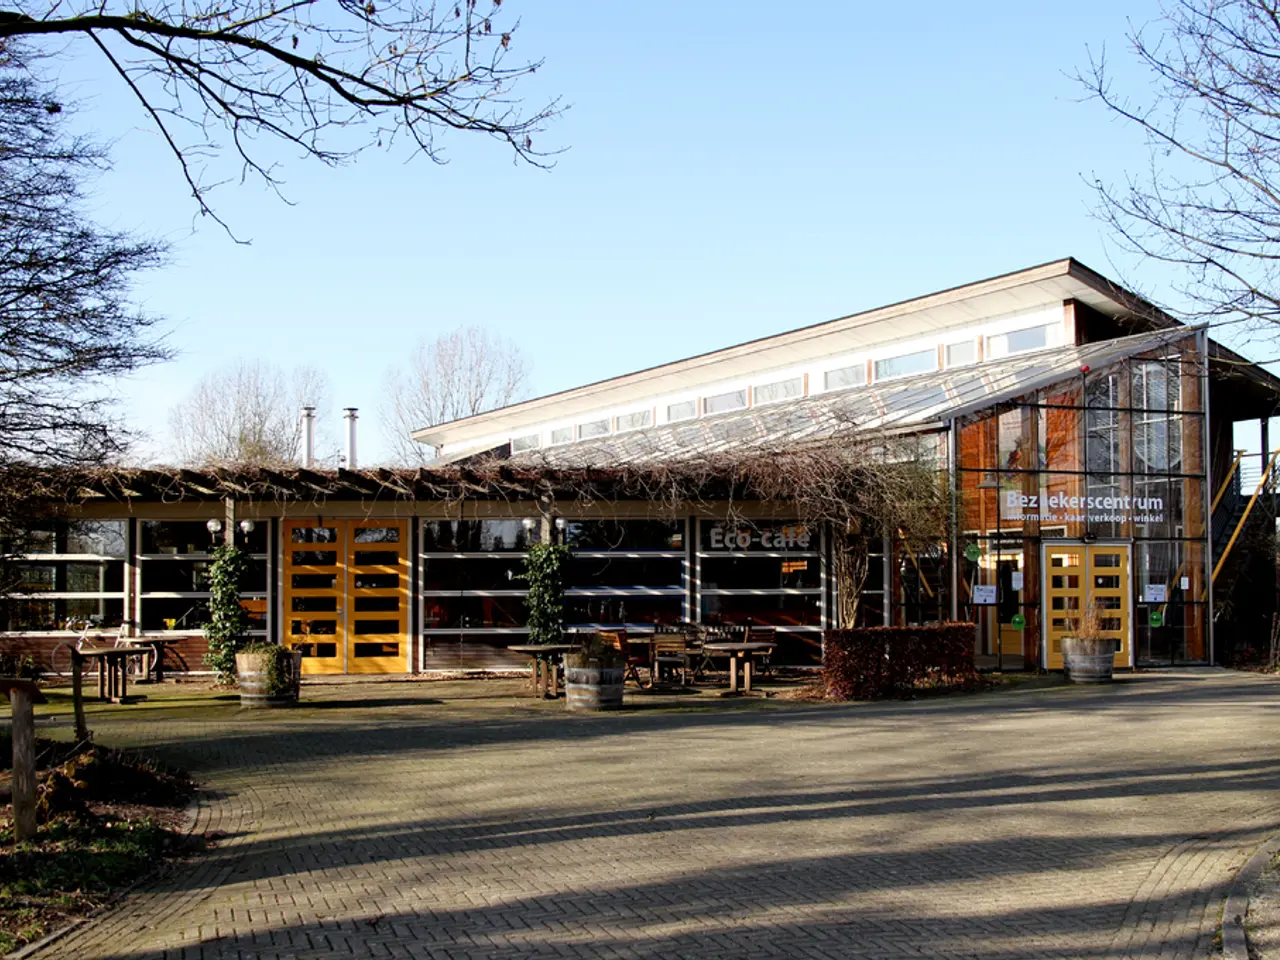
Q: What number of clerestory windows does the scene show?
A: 11